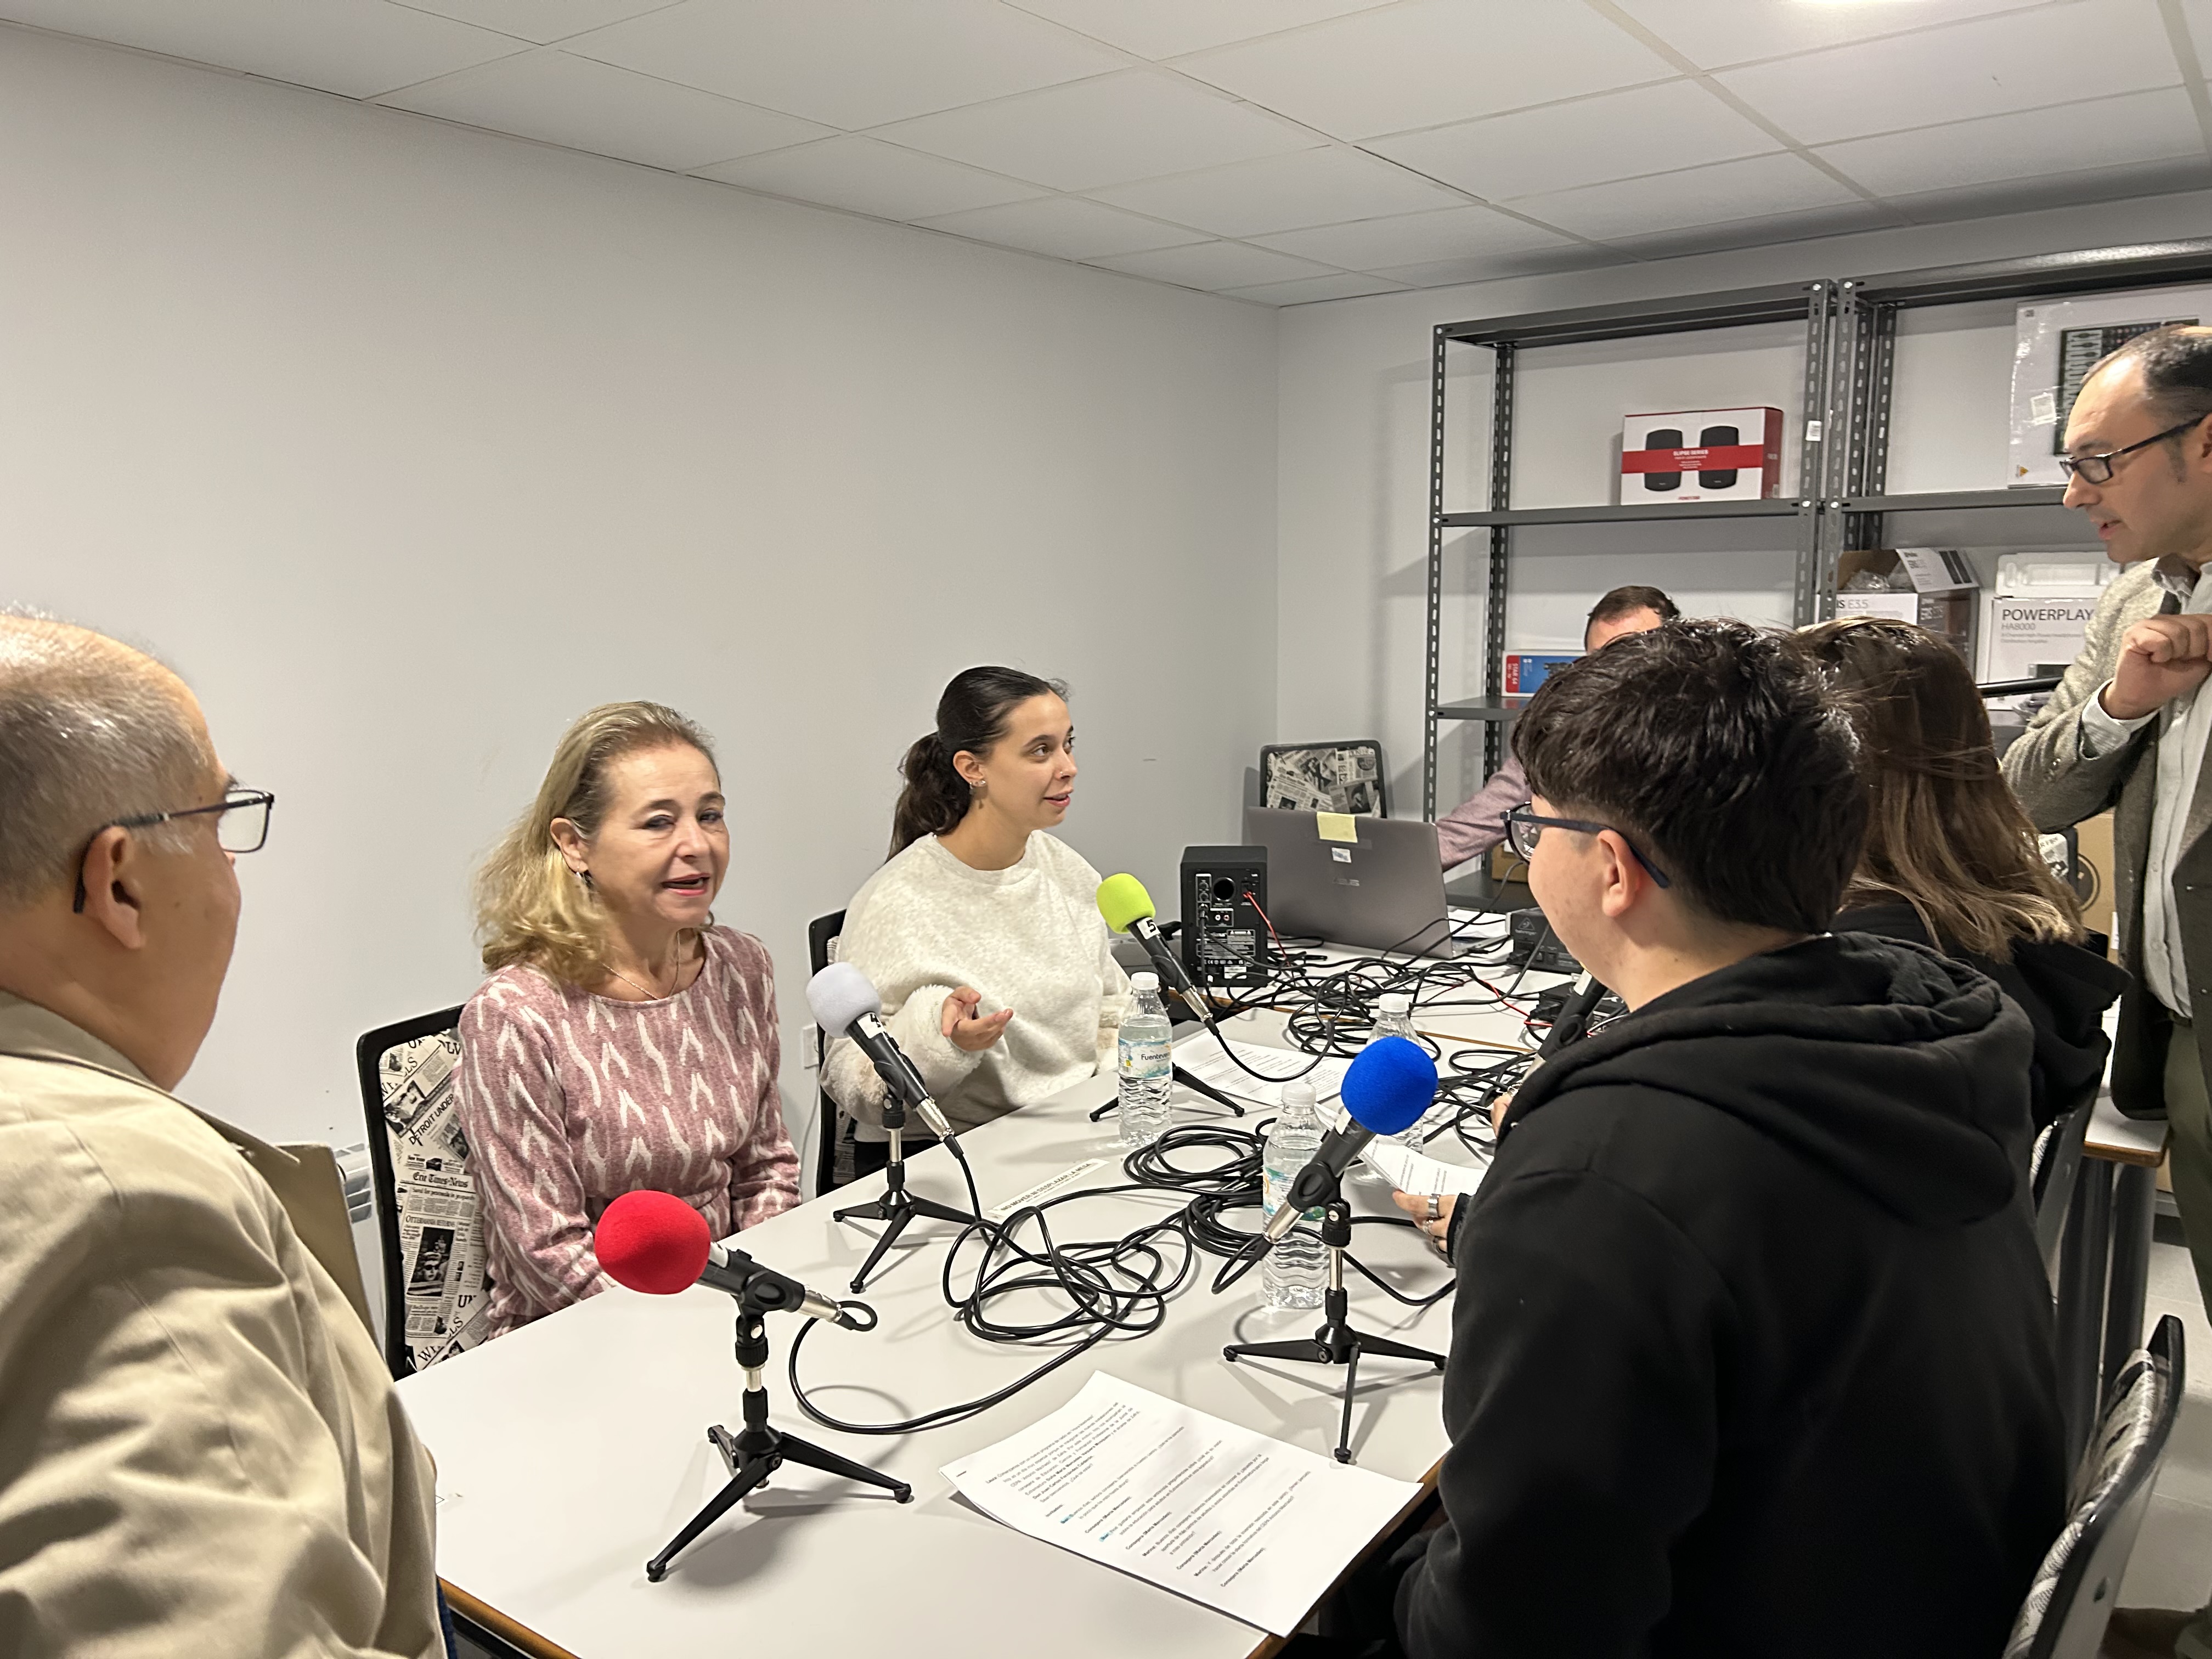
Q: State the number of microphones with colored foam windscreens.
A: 4